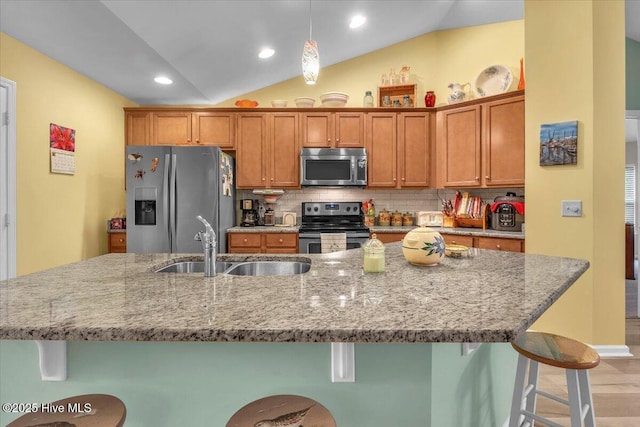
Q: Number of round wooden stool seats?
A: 3